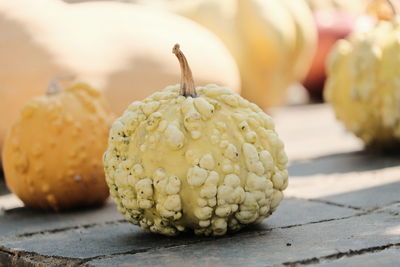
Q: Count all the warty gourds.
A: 3